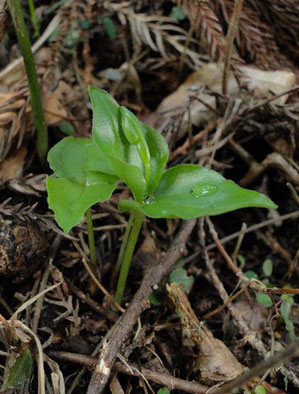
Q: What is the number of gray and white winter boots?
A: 0